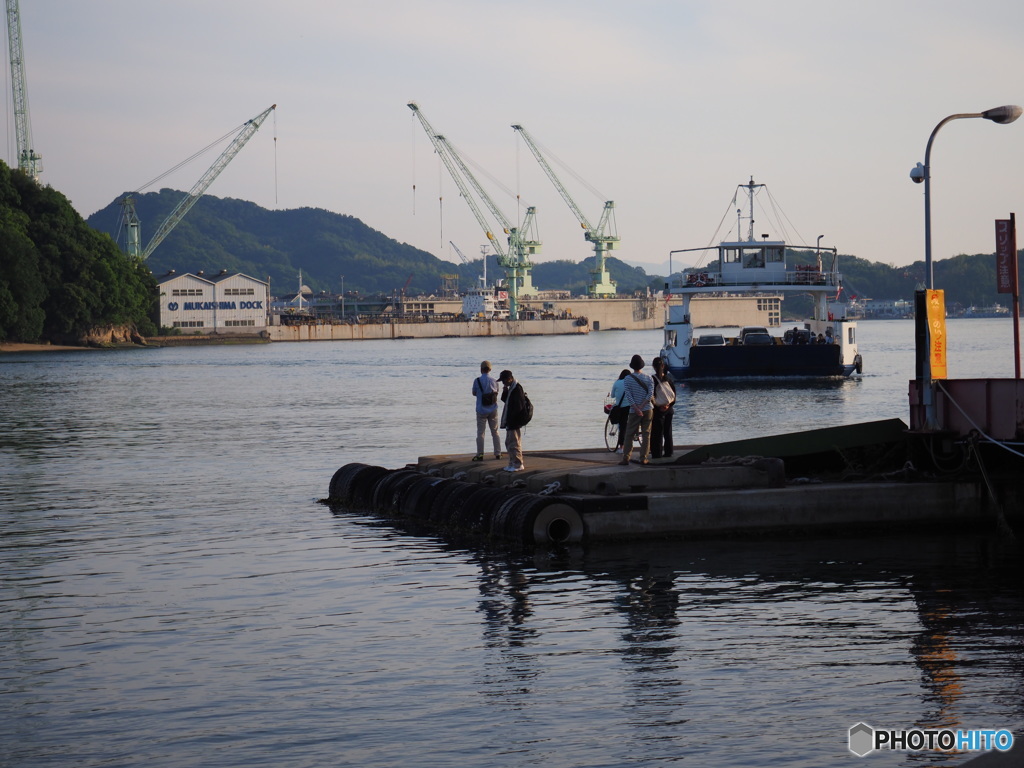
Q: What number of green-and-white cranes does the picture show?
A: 5